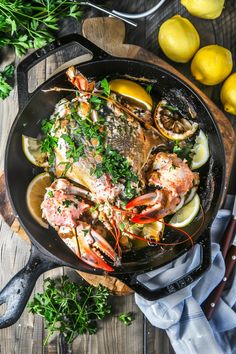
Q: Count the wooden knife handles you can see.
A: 2